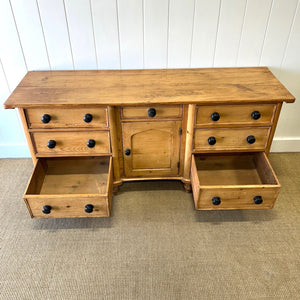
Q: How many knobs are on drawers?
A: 13